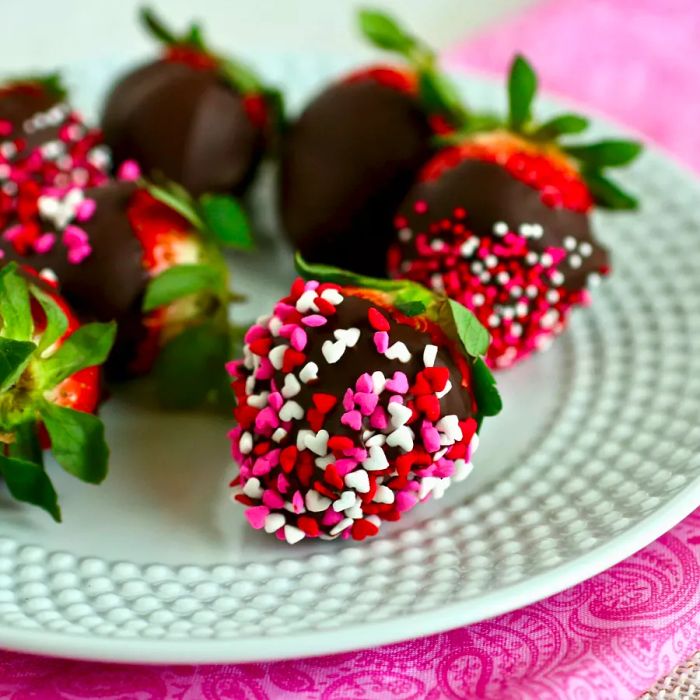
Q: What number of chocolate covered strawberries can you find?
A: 7